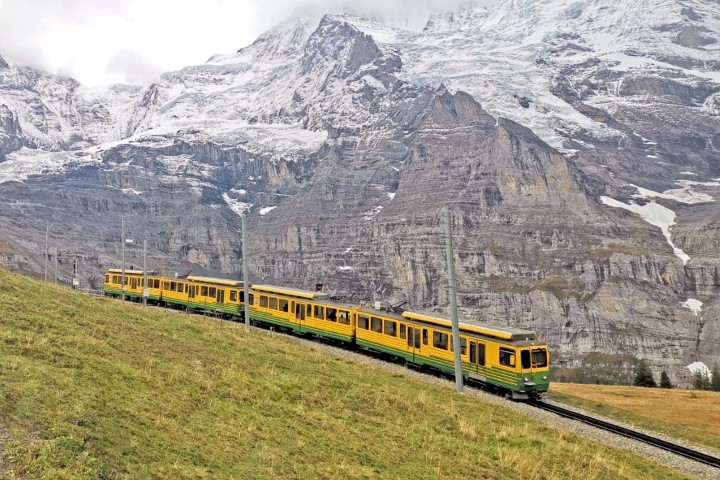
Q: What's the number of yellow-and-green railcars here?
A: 4